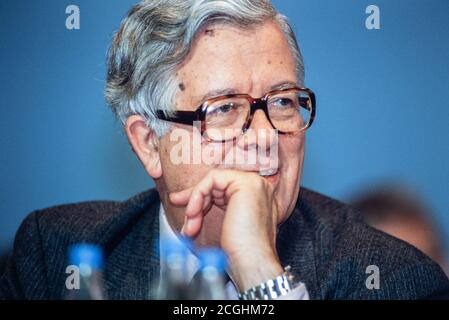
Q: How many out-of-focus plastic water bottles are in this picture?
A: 3